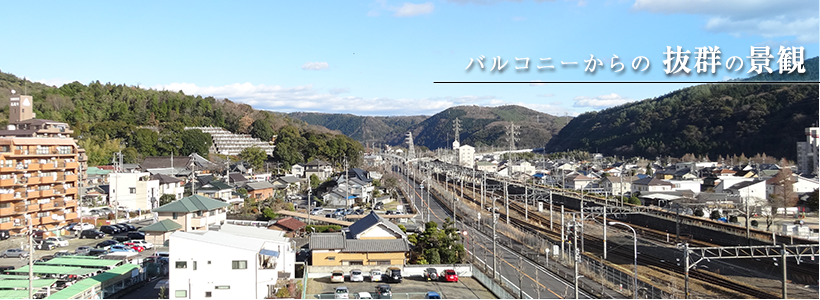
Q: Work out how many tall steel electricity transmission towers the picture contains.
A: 3